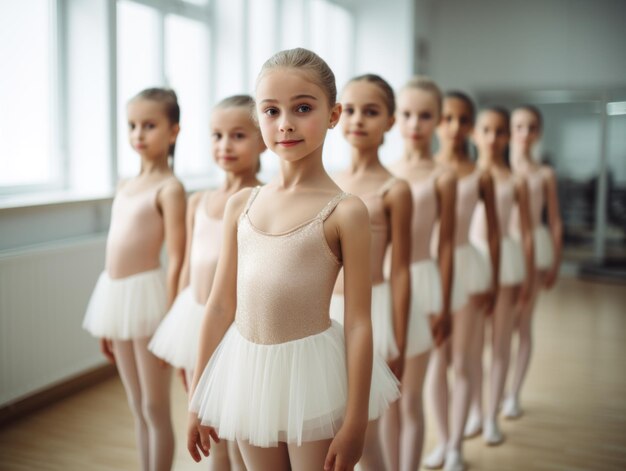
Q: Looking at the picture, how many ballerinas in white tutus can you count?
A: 8